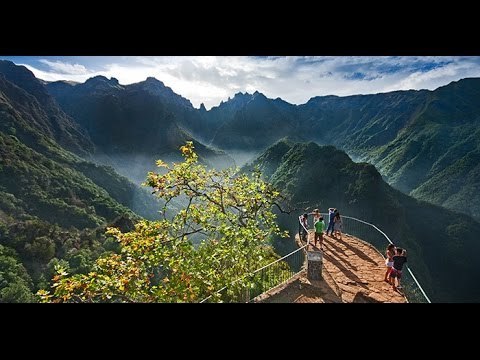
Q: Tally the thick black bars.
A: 2